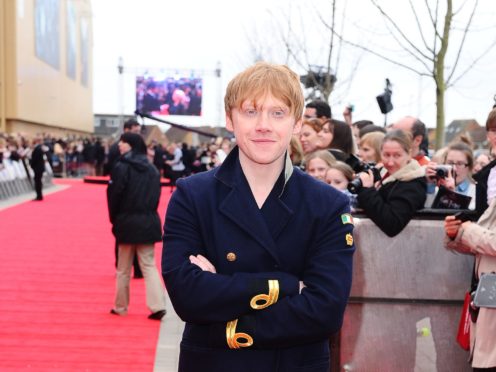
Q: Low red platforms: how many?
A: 1